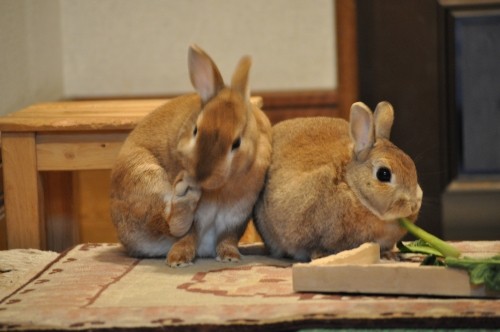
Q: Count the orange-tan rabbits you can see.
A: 2